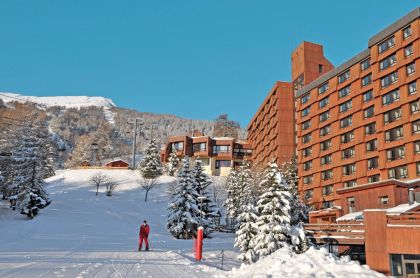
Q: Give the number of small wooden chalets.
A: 2